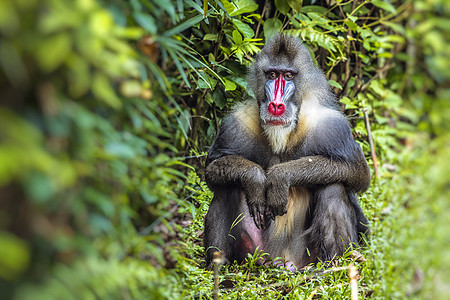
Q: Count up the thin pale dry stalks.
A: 3